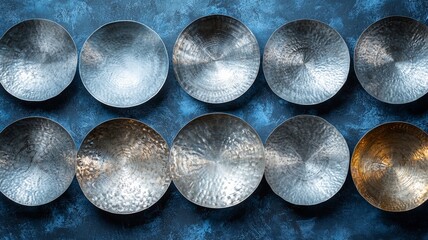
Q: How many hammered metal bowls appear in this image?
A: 10